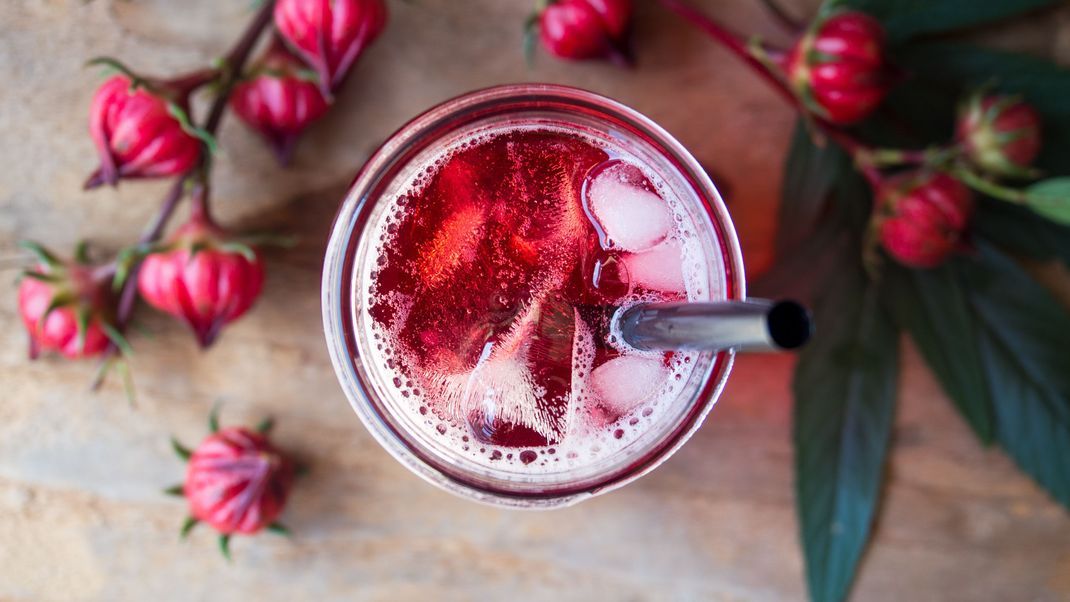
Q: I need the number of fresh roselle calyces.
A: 10